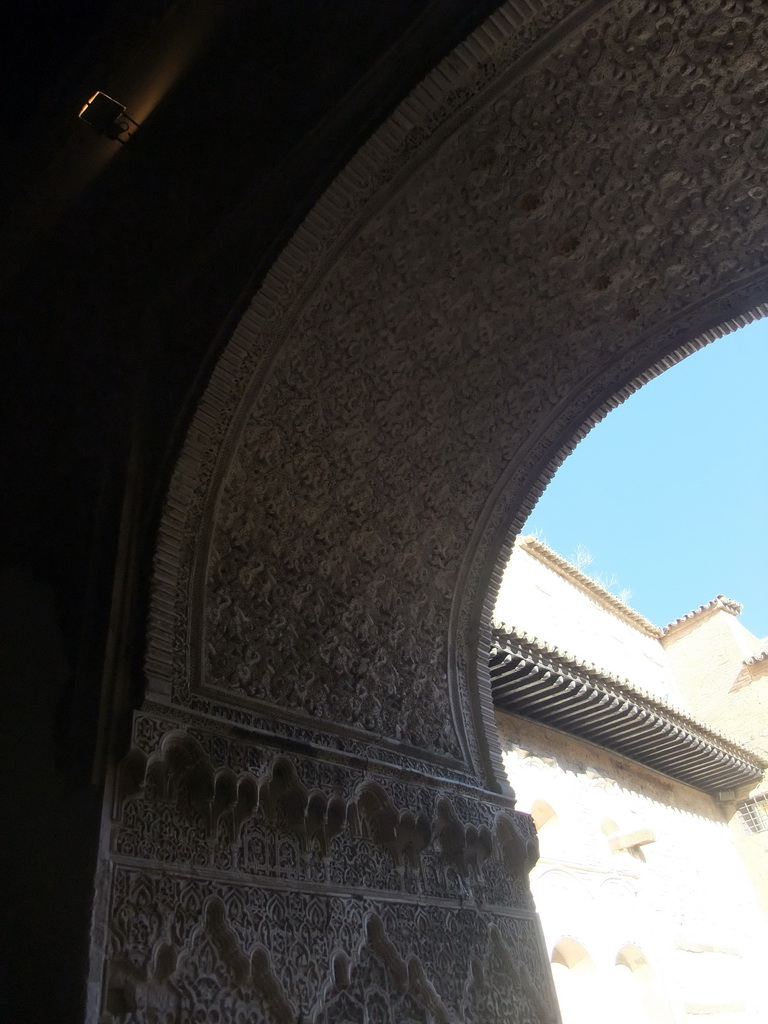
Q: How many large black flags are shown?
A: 0